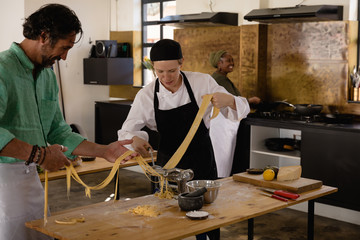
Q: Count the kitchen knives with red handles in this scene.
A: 2